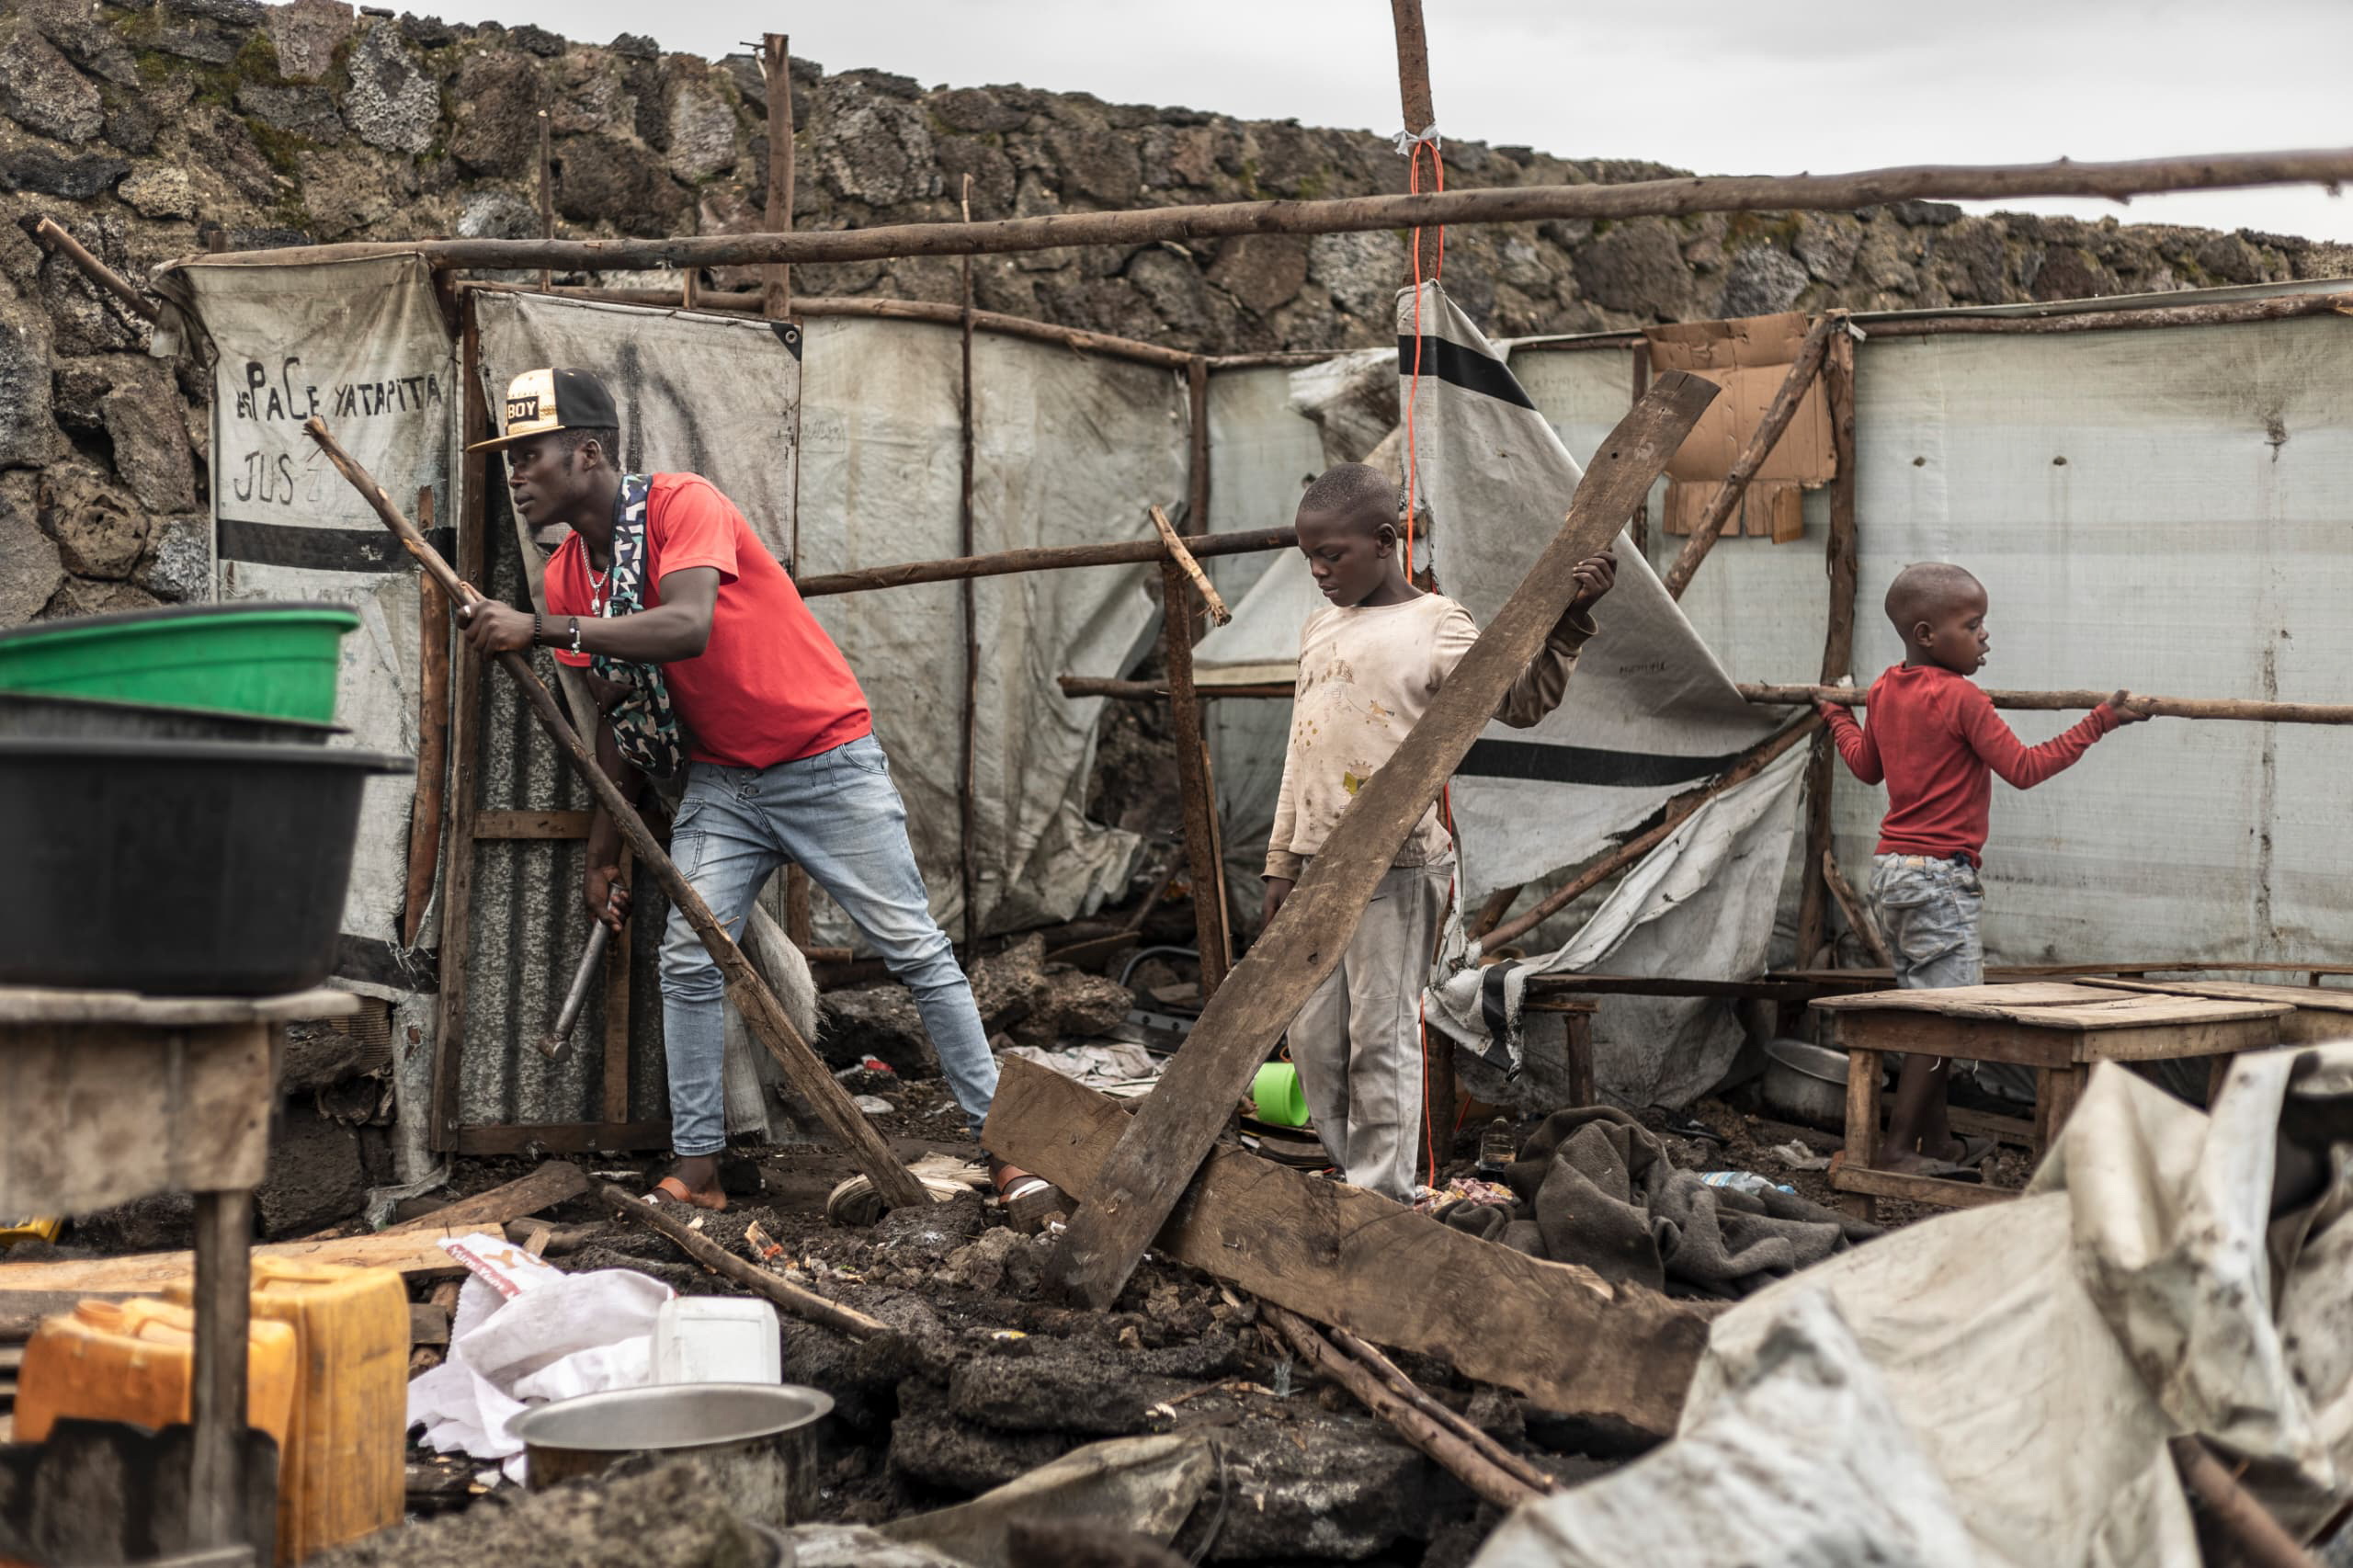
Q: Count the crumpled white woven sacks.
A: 1